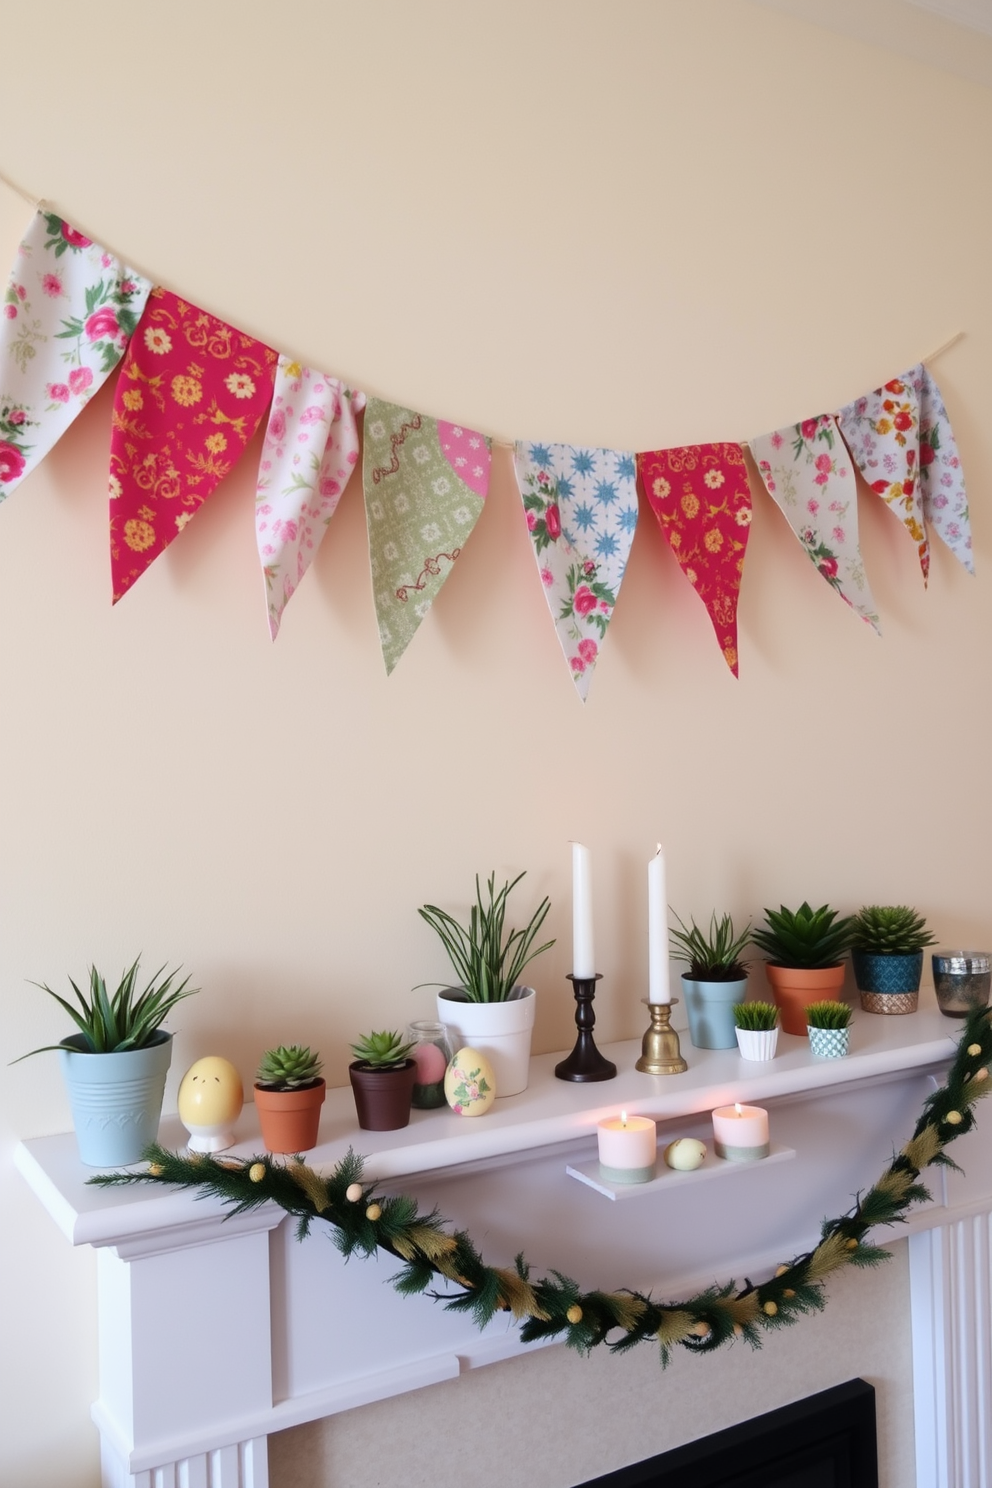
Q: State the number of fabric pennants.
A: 9